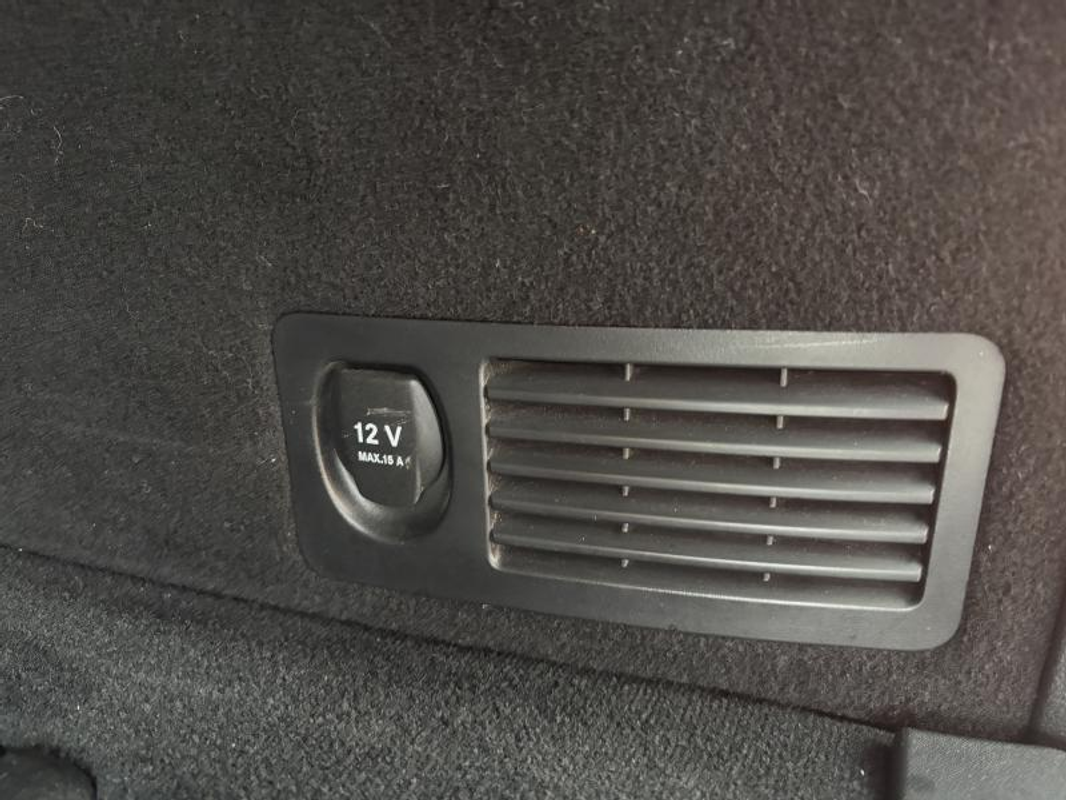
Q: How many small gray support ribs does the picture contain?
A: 12